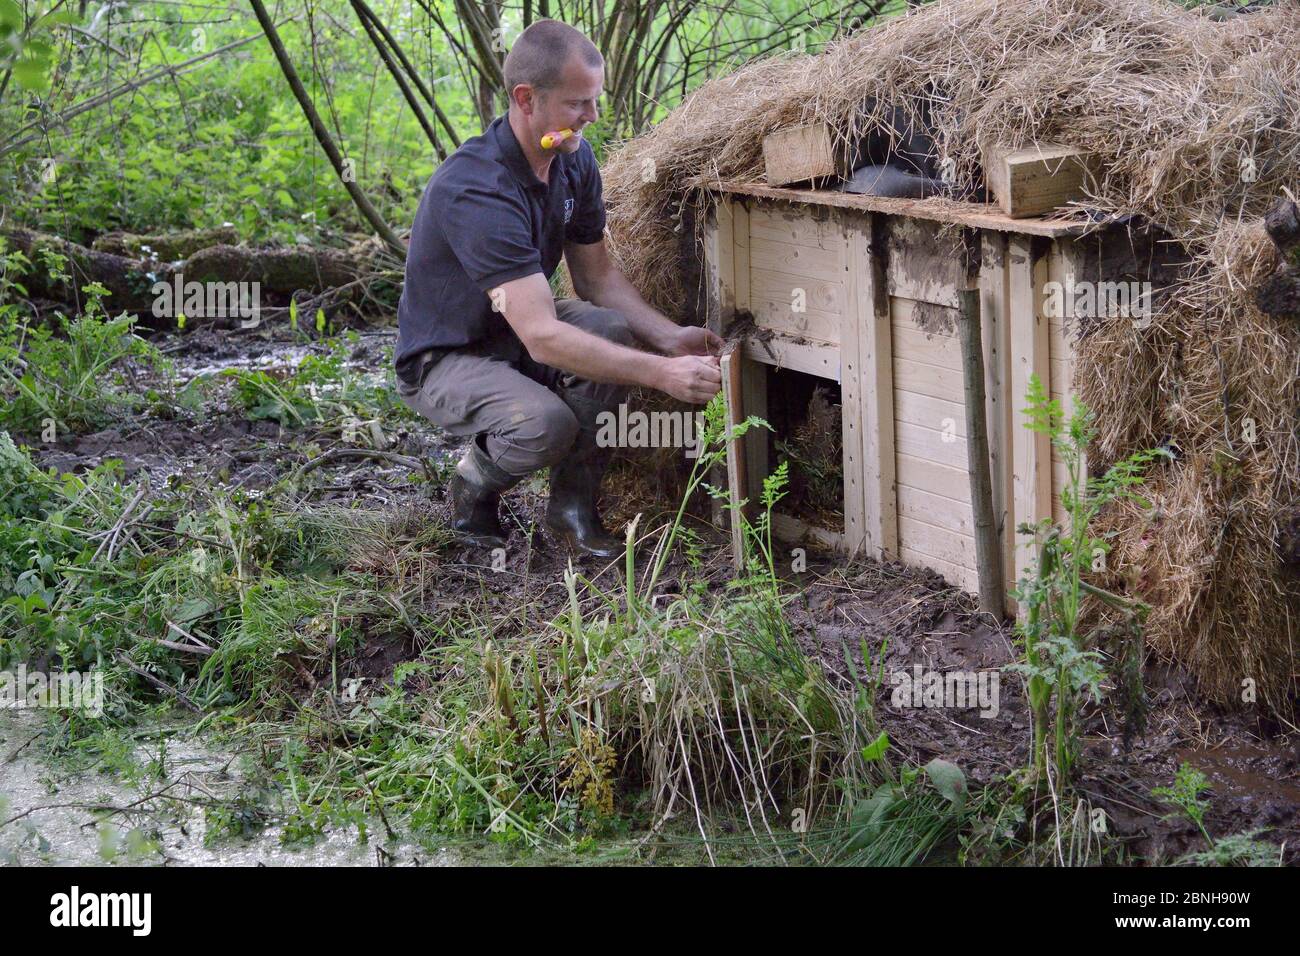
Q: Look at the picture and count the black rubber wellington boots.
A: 2